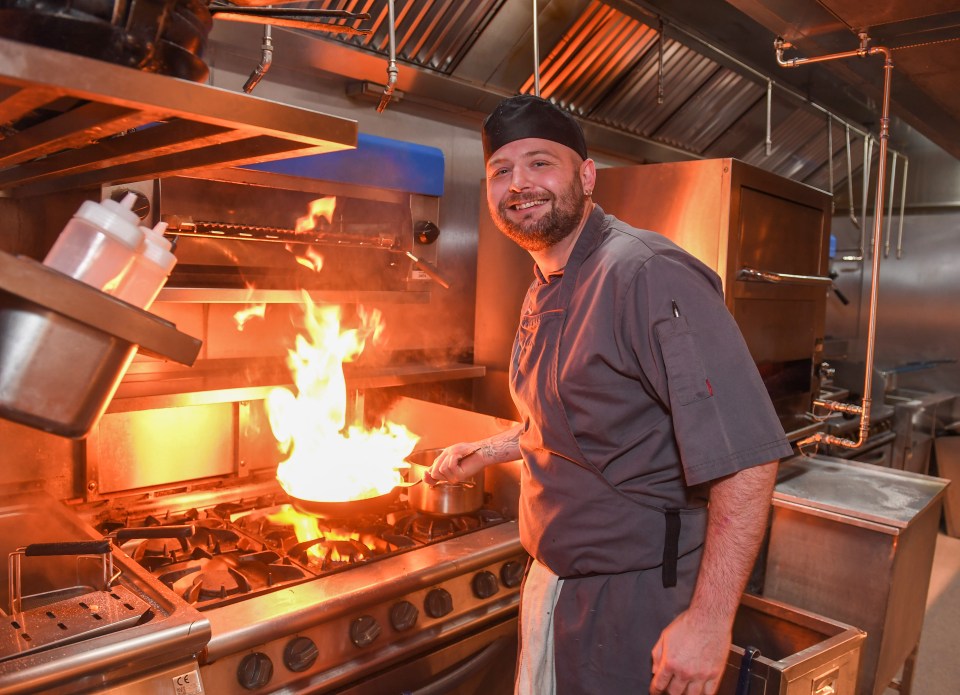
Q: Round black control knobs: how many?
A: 9